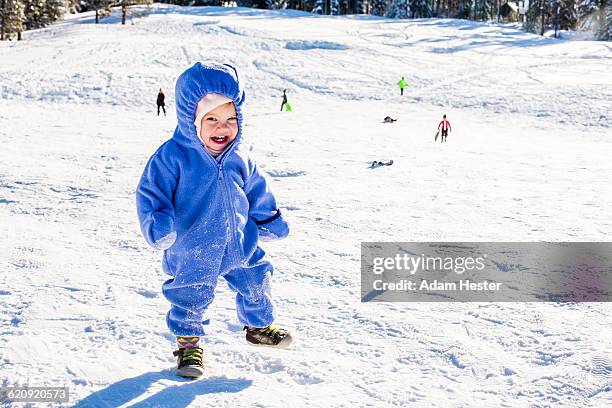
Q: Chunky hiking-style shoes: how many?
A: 2